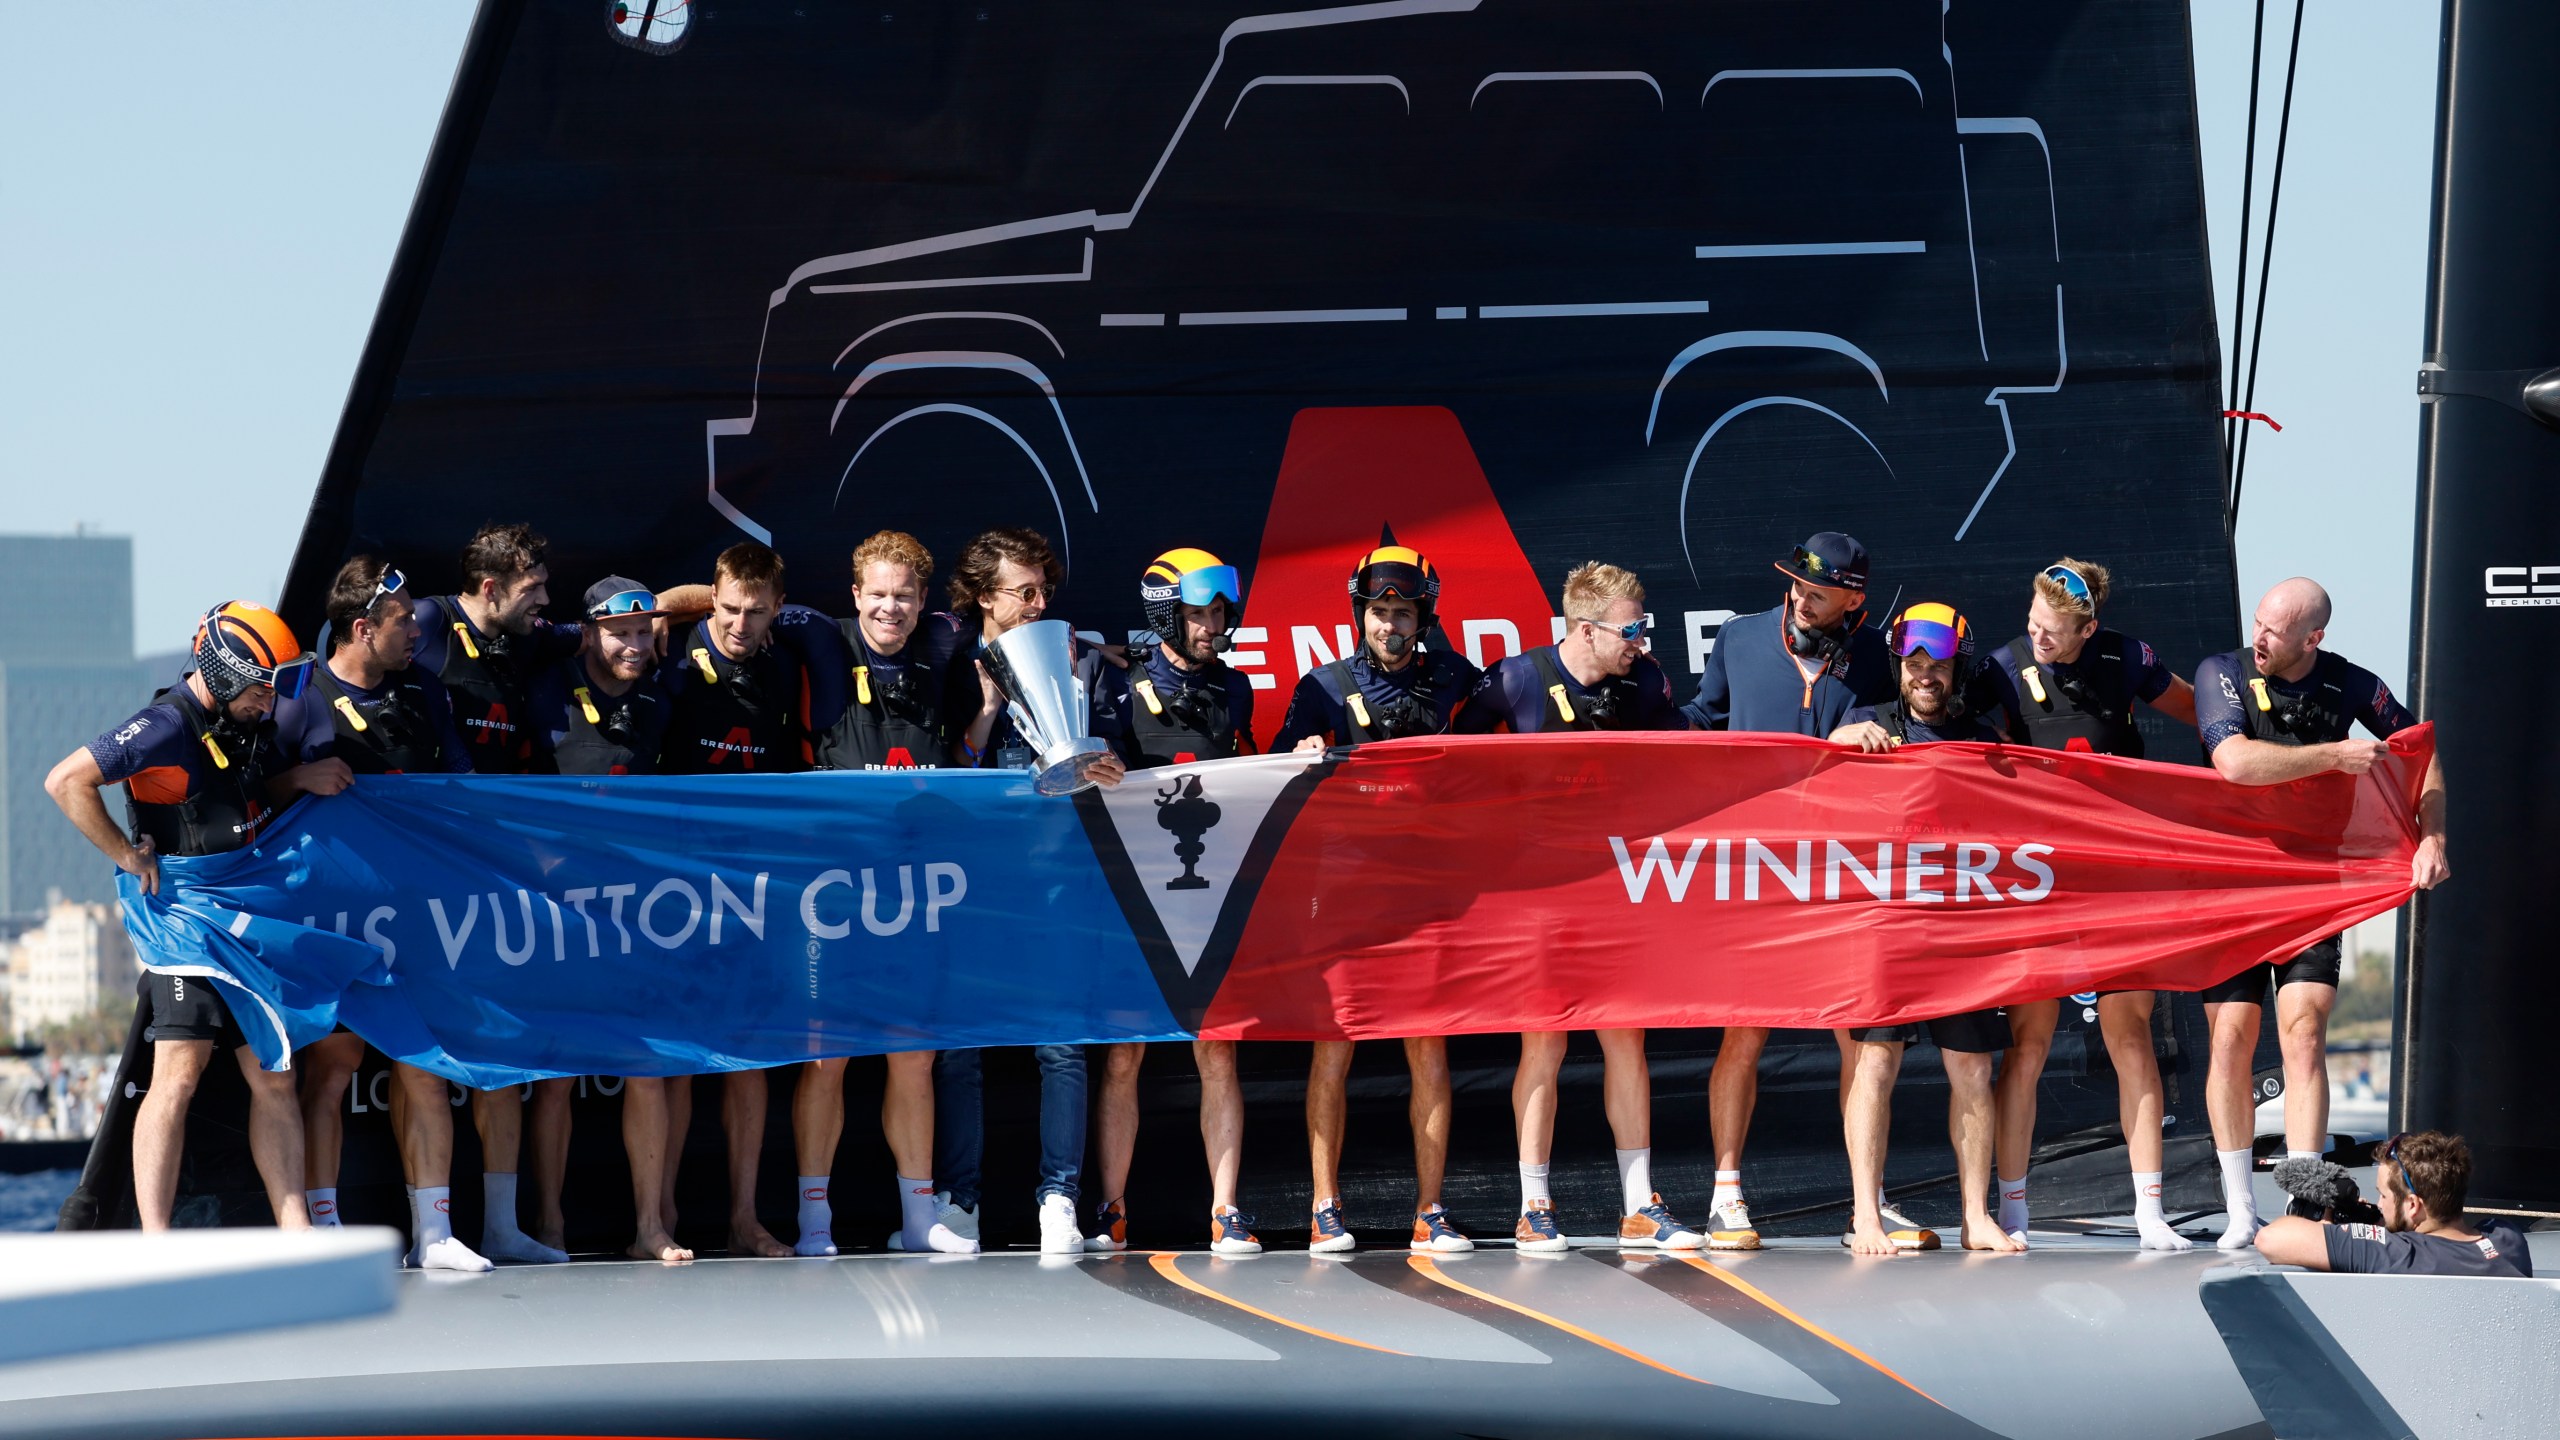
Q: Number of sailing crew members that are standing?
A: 14